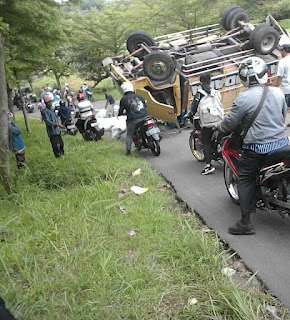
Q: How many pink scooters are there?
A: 0